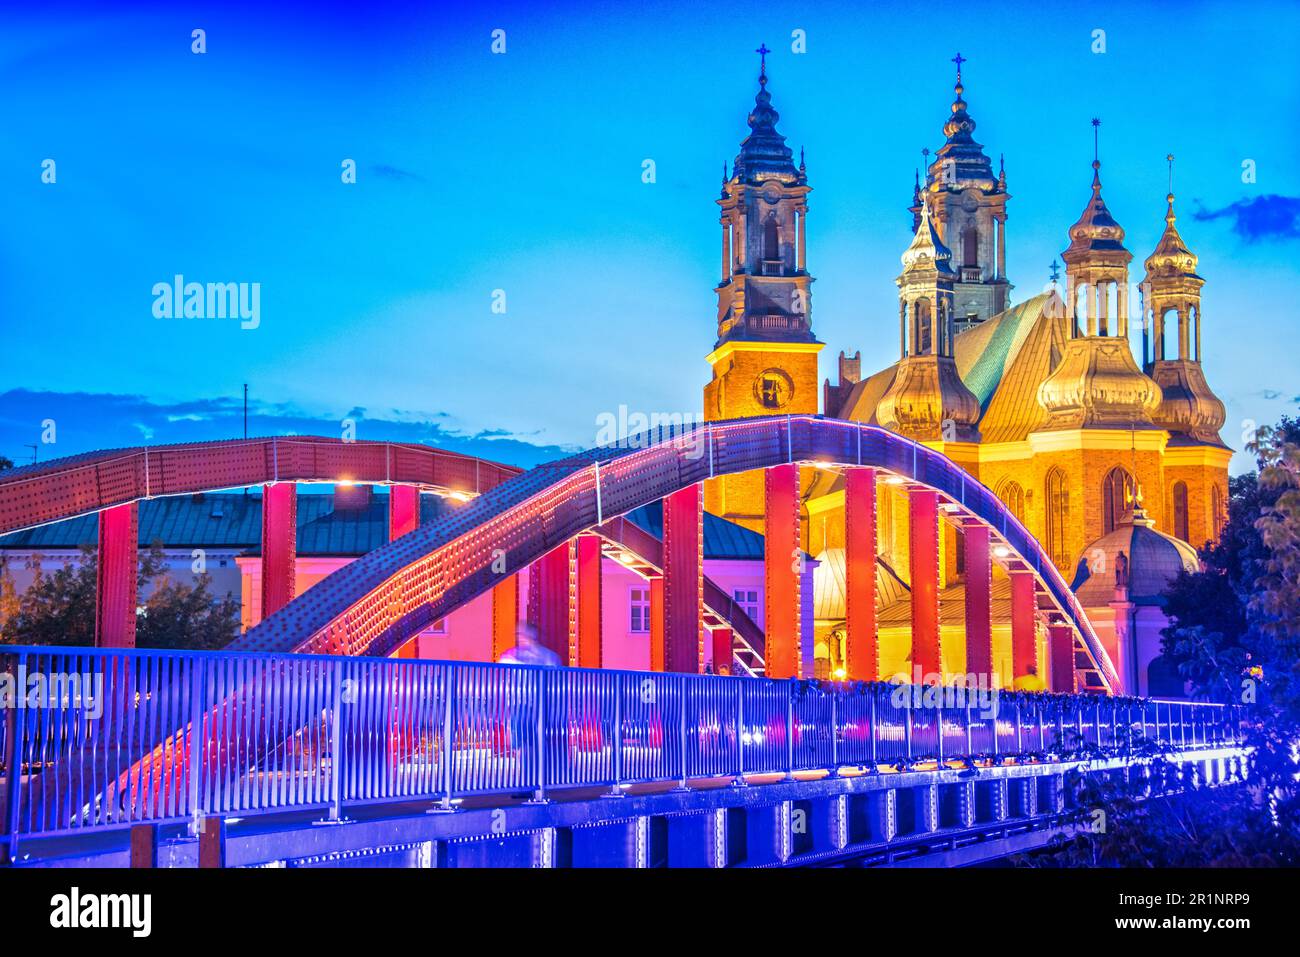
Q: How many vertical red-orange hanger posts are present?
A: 15